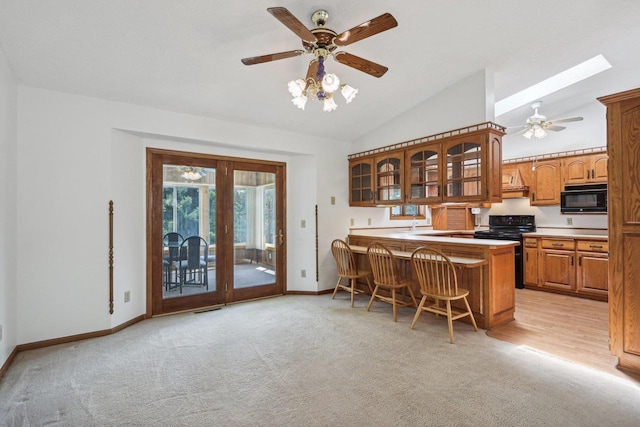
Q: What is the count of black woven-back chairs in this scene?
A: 2